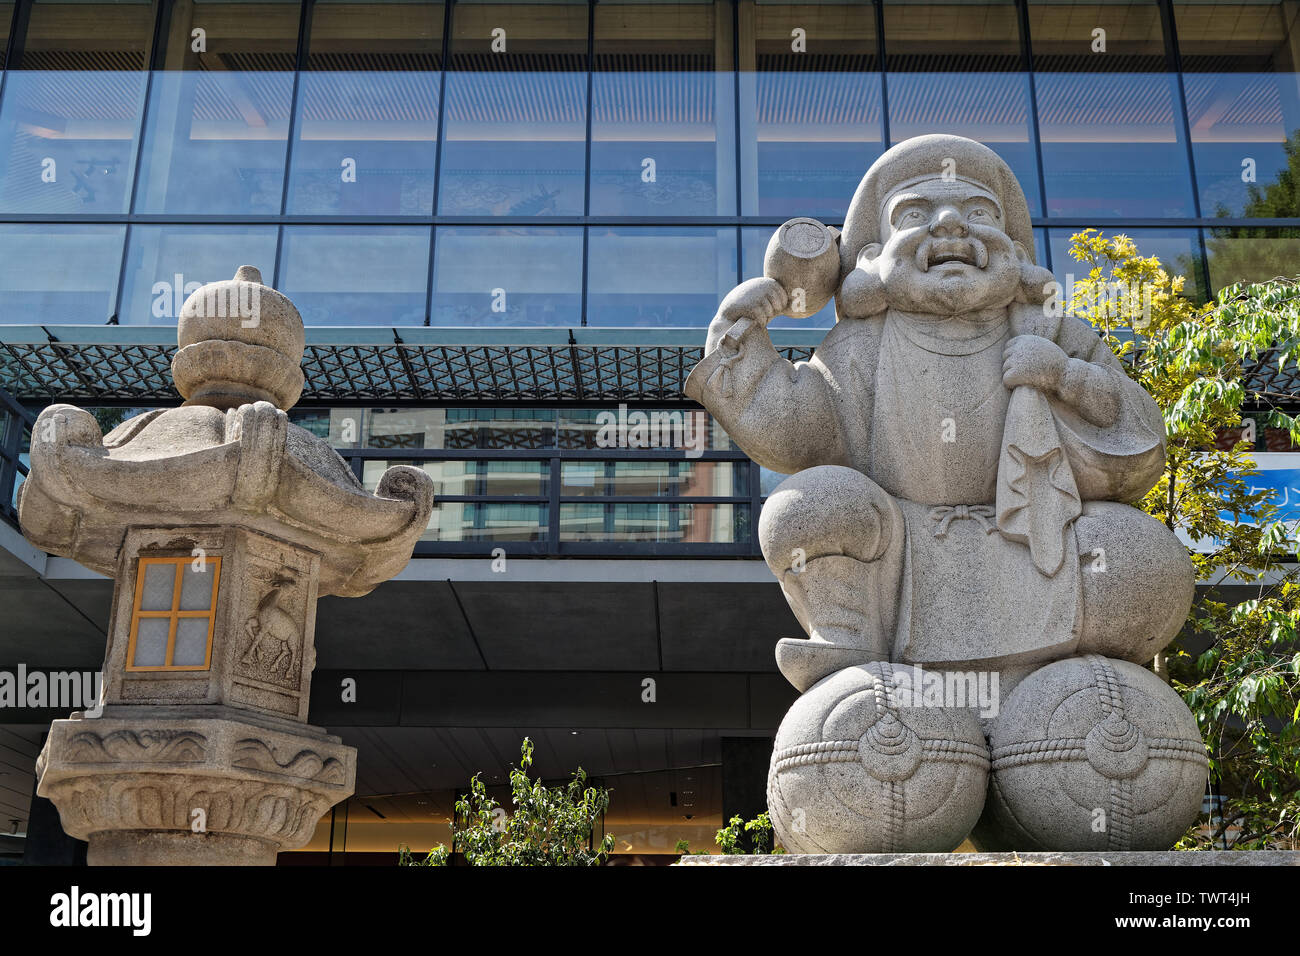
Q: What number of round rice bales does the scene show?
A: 2